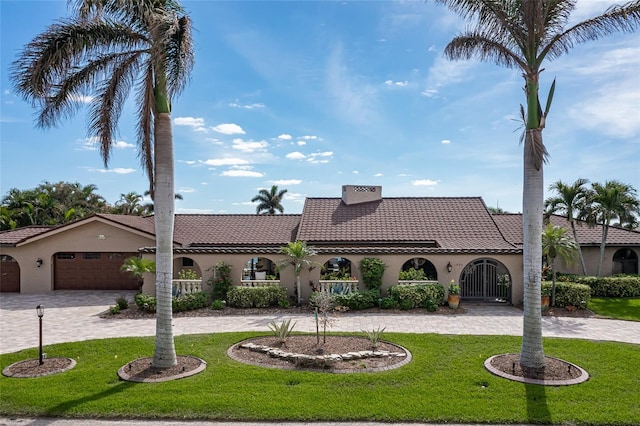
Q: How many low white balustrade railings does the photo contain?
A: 4